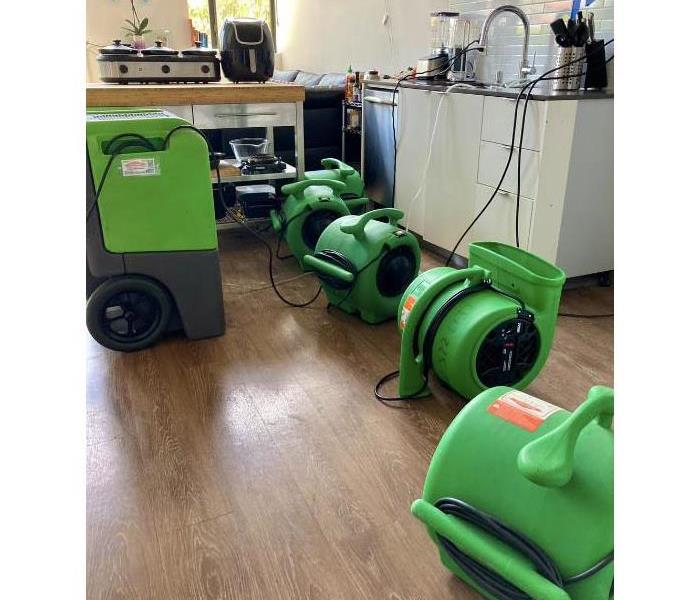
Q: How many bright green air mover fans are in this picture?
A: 5